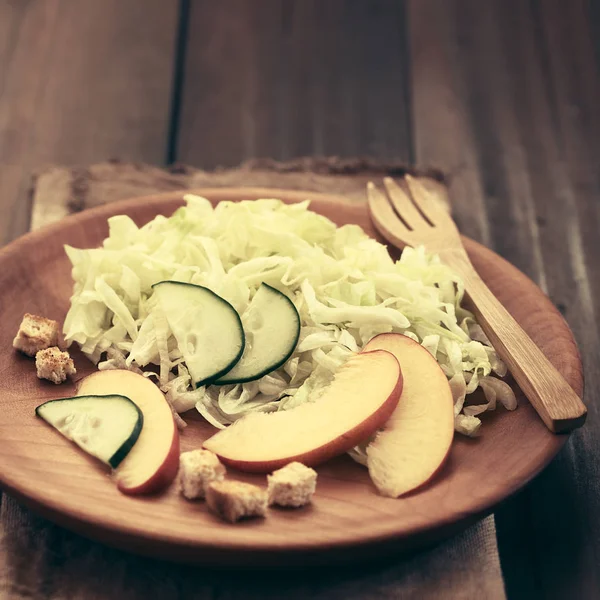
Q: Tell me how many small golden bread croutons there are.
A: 5